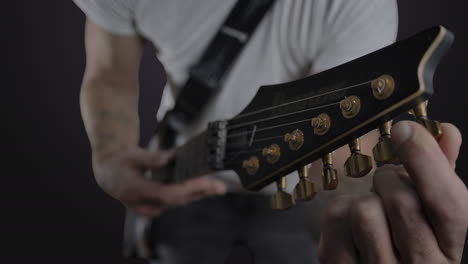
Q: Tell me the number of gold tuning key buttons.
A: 6